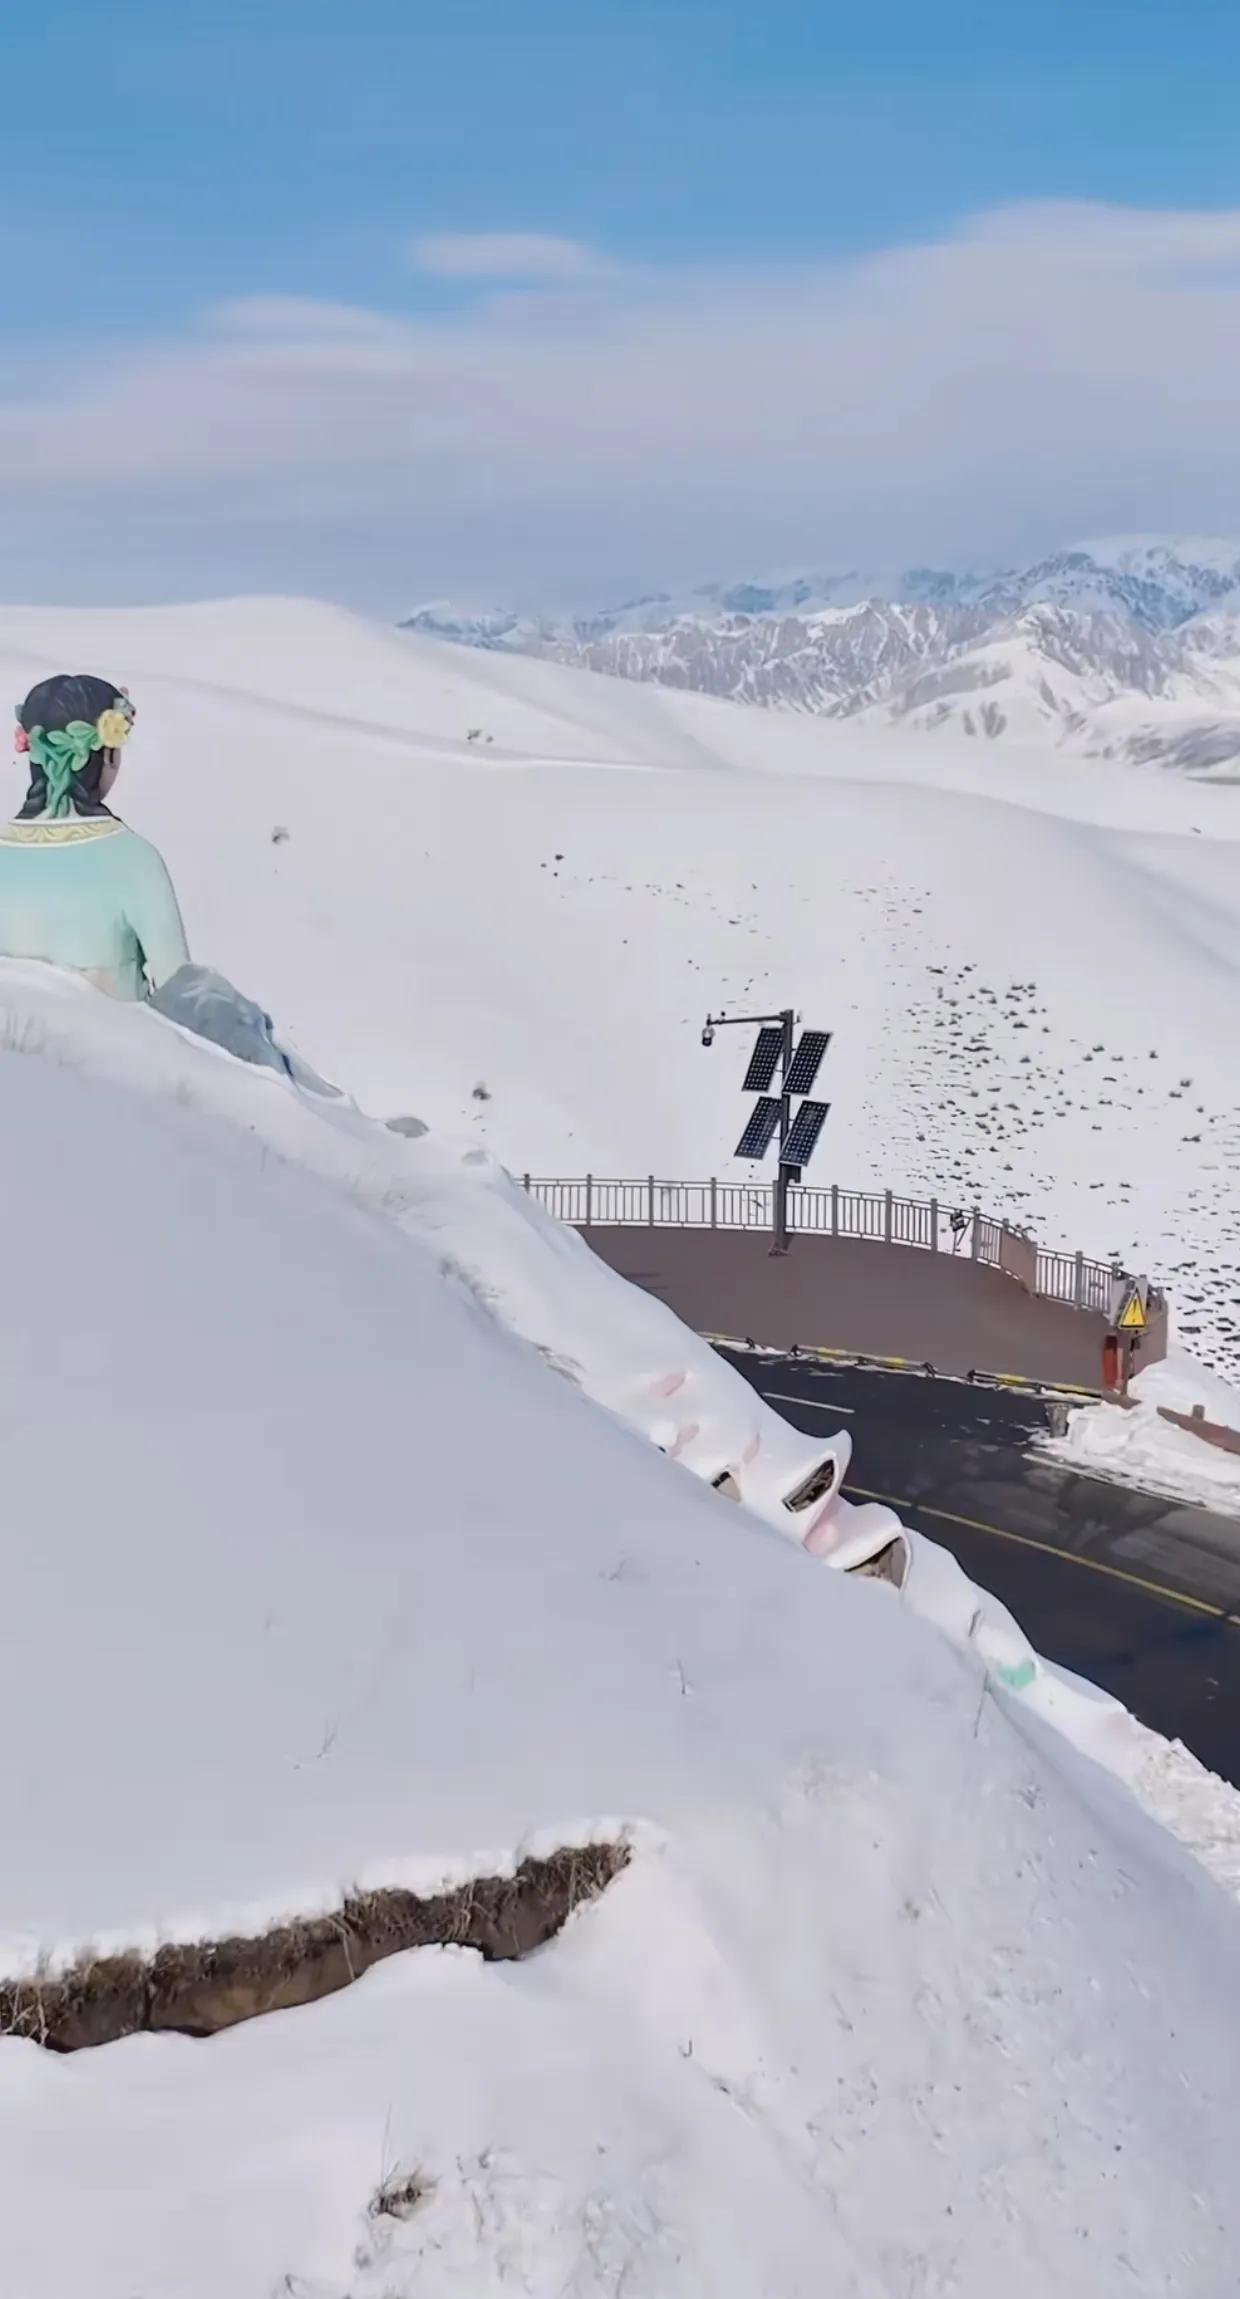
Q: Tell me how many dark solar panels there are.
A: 4